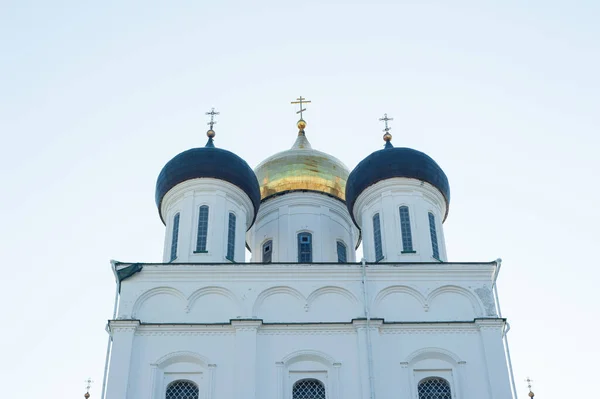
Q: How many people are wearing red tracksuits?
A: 0